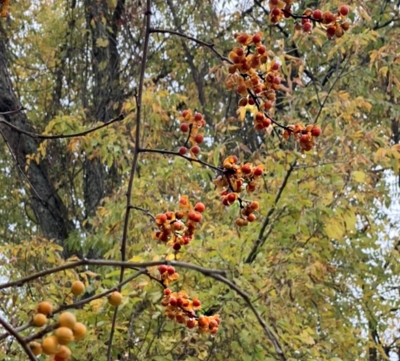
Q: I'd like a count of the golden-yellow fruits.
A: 10